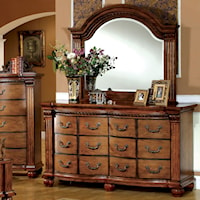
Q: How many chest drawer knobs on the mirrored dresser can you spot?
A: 12